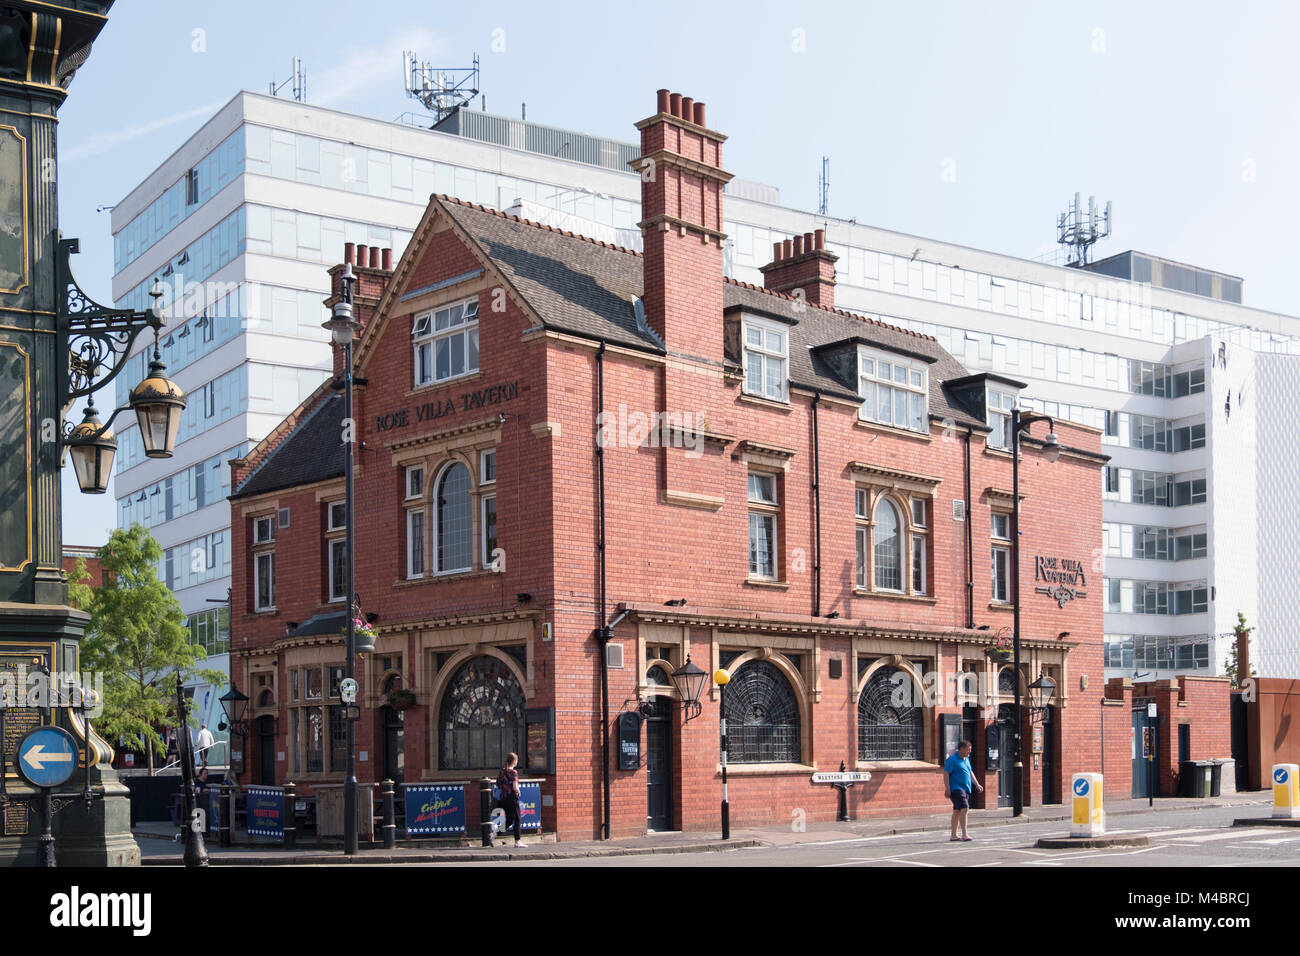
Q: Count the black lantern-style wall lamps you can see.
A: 3